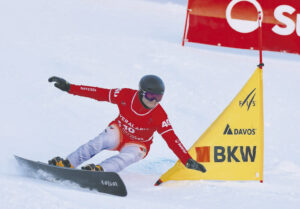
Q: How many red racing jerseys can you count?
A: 1